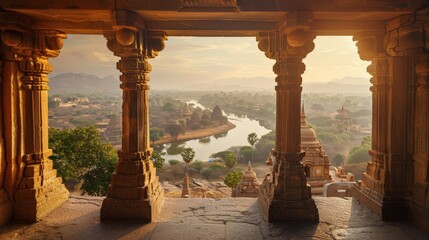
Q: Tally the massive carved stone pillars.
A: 4